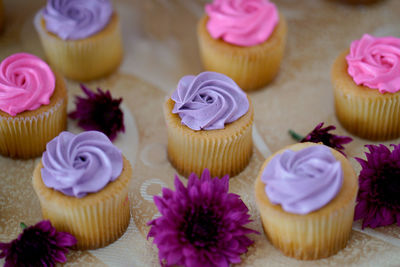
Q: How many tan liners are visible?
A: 7